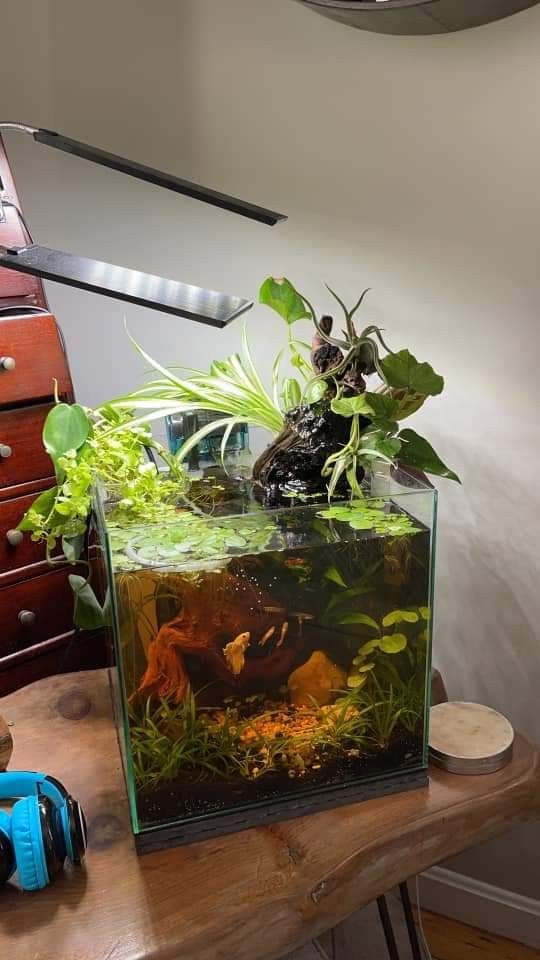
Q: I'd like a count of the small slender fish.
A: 5